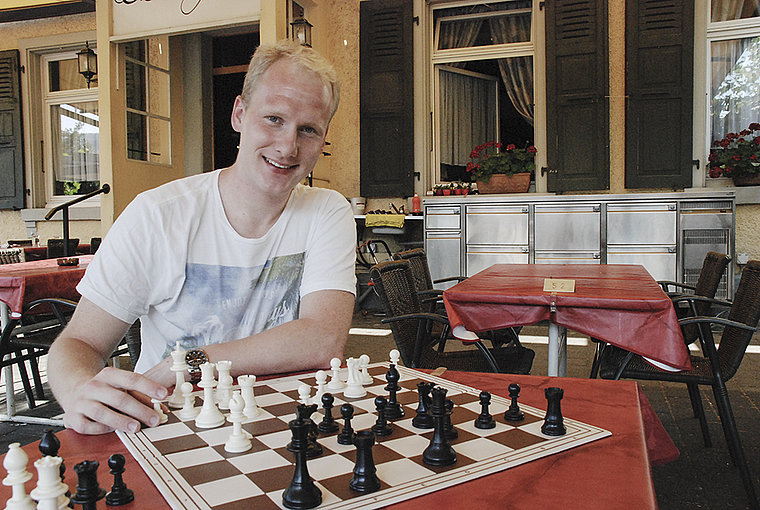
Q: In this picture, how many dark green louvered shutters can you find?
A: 4